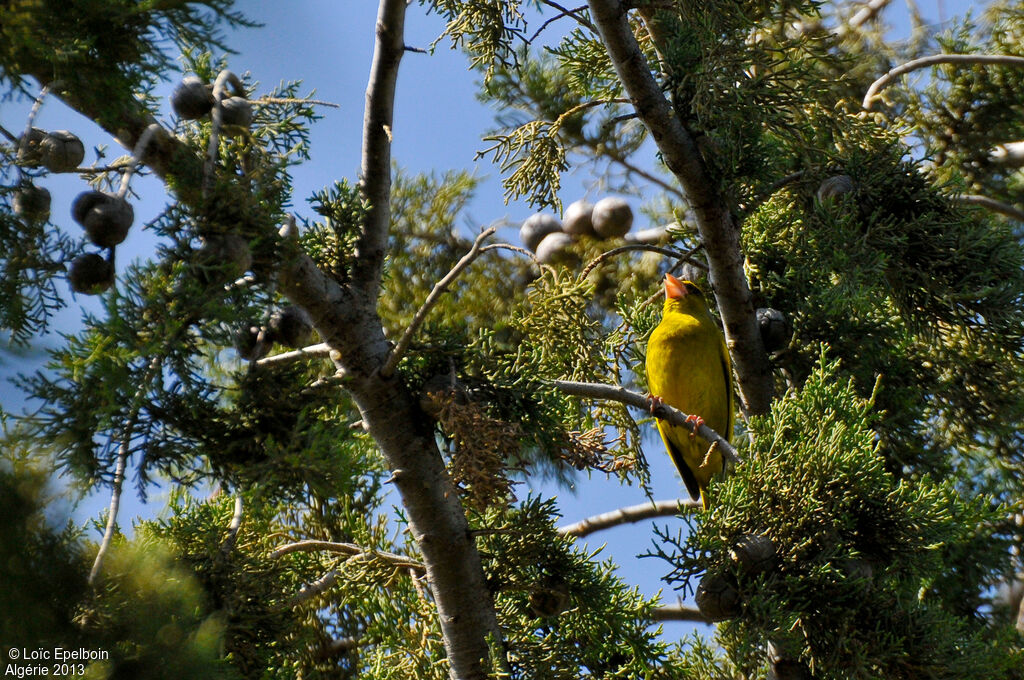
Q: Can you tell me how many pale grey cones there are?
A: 4